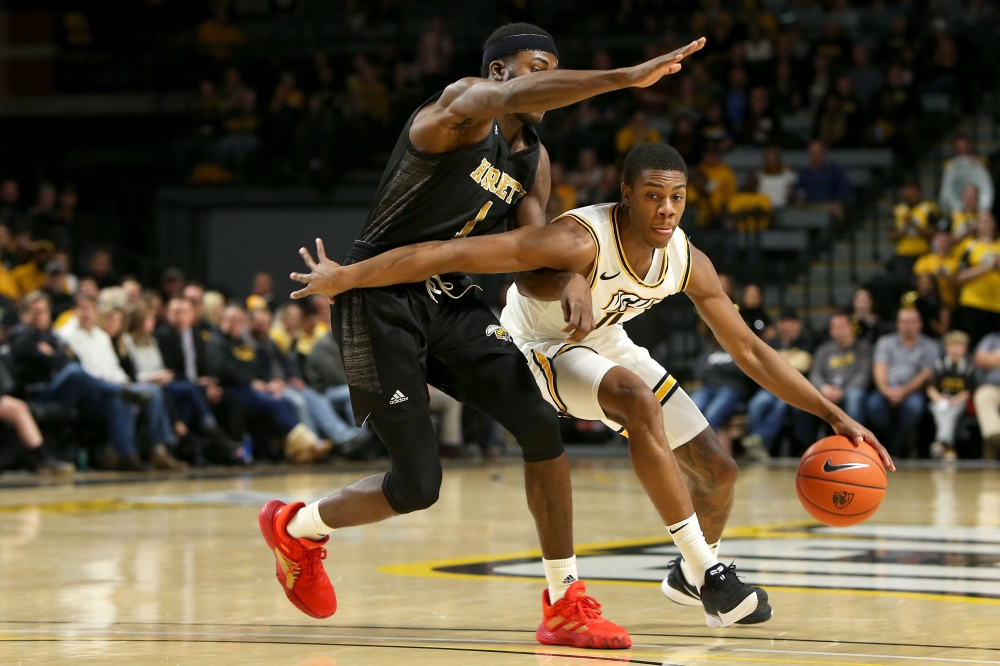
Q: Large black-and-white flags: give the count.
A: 0